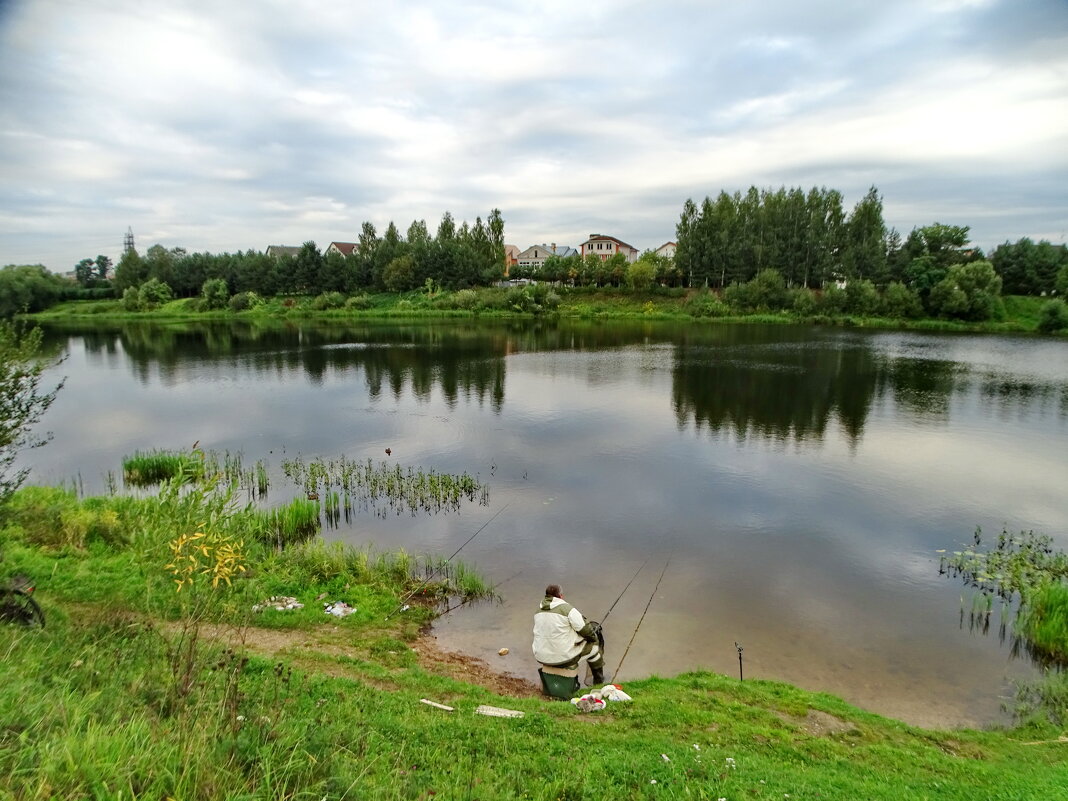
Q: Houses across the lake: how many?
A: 6